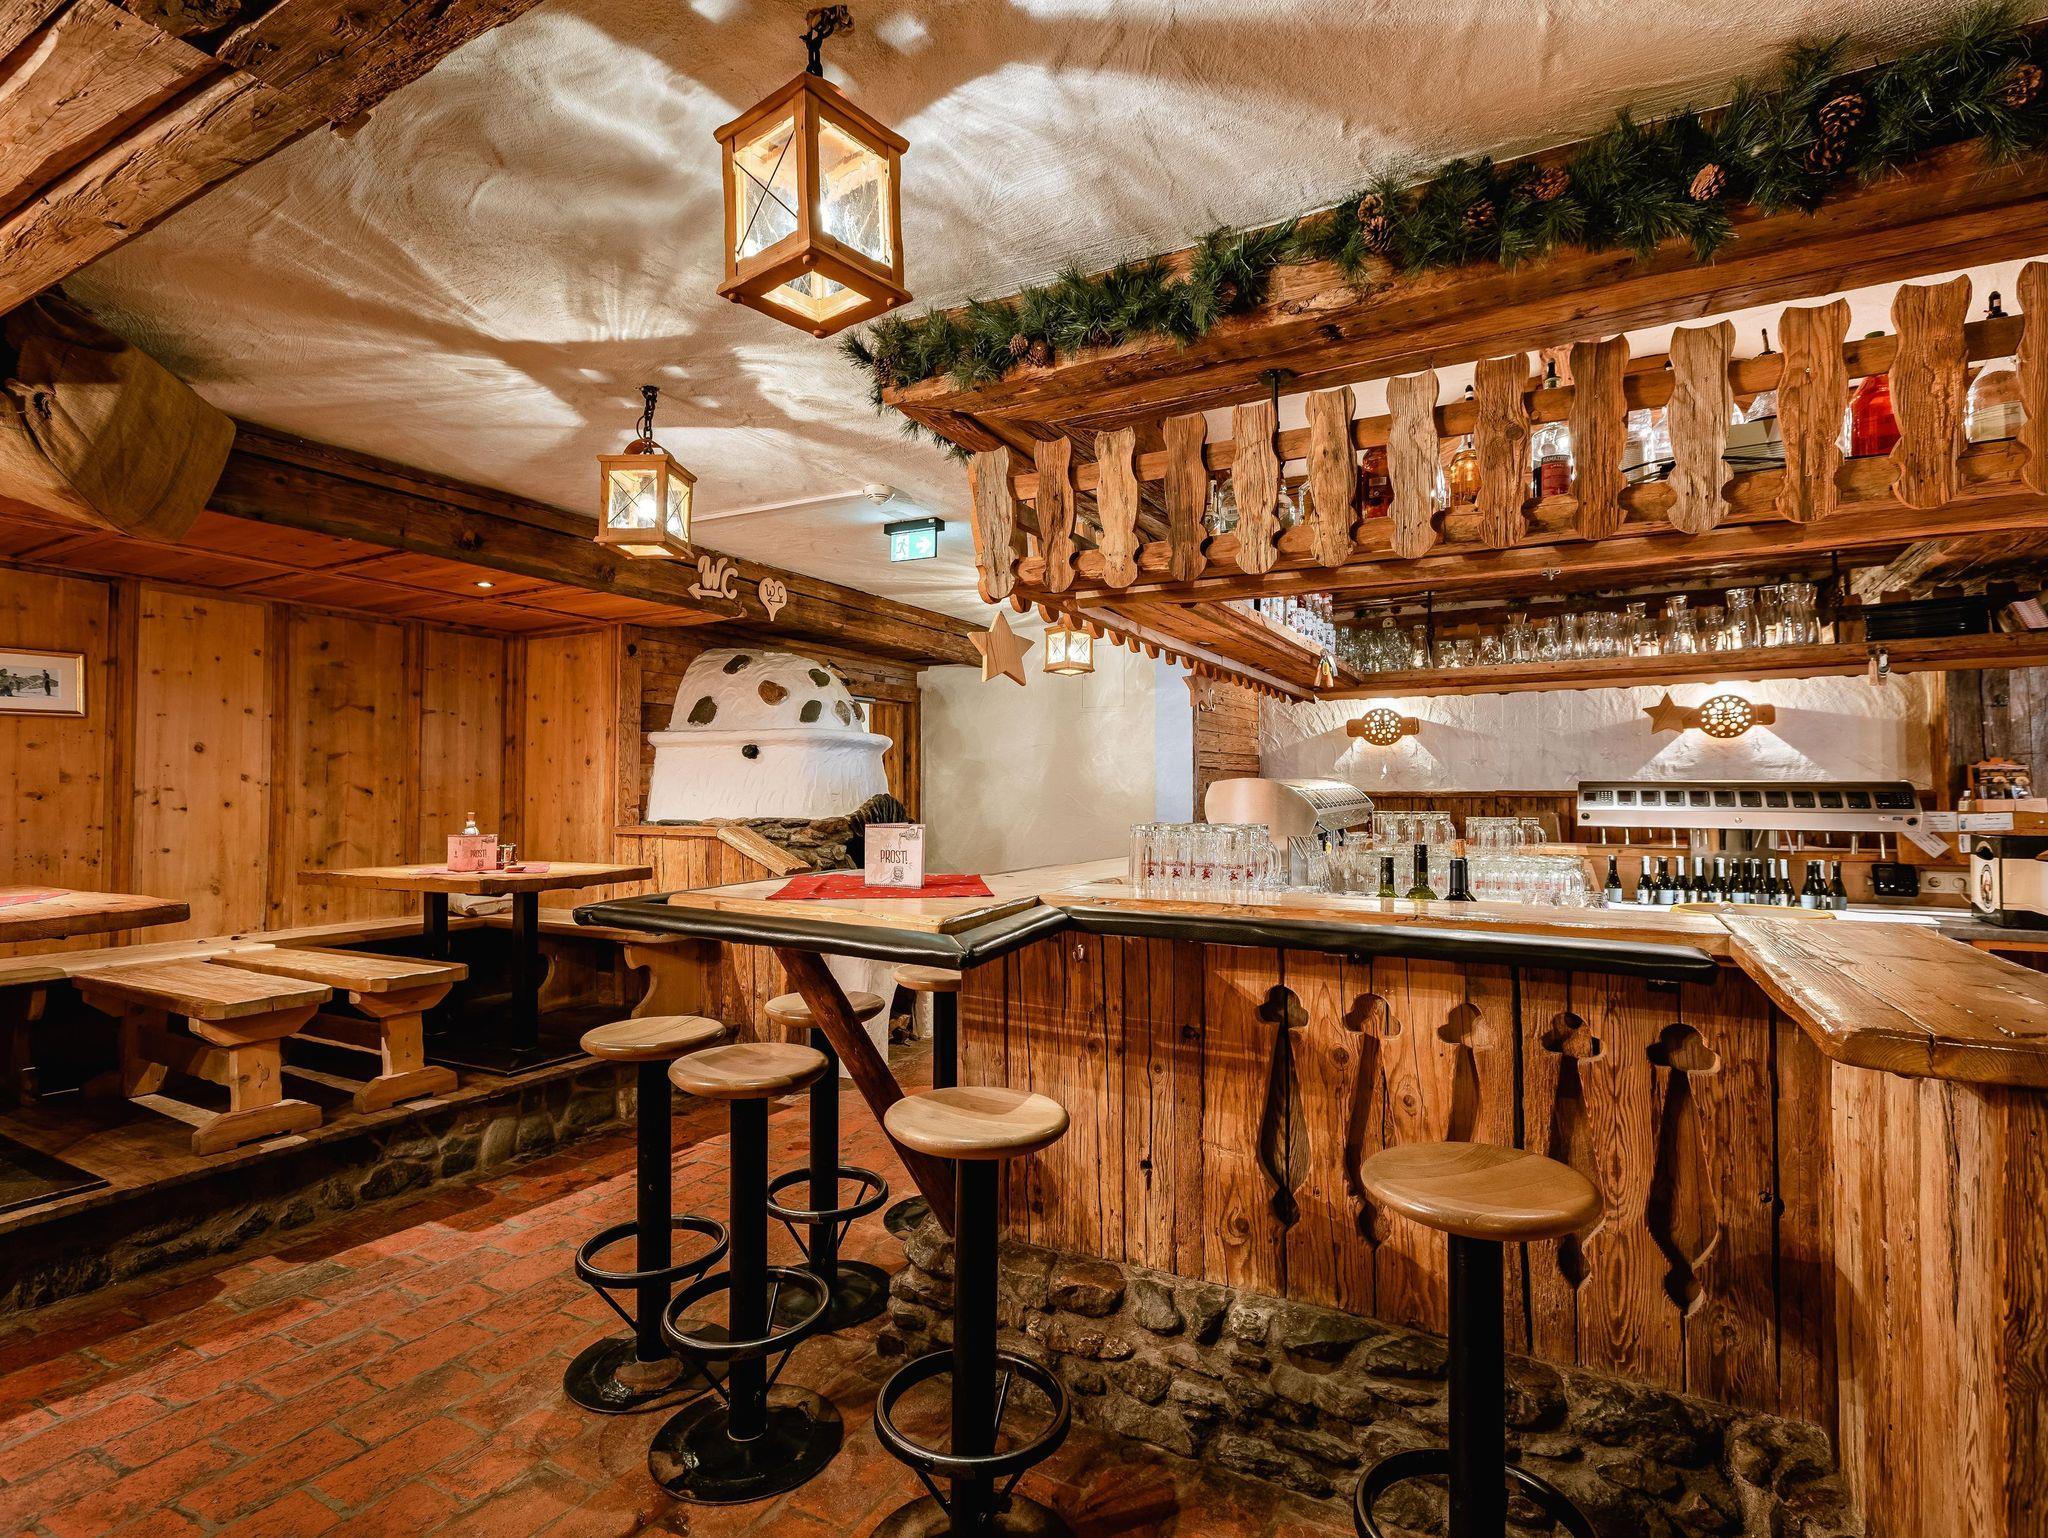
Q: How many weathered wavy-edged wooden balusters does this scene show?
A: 13